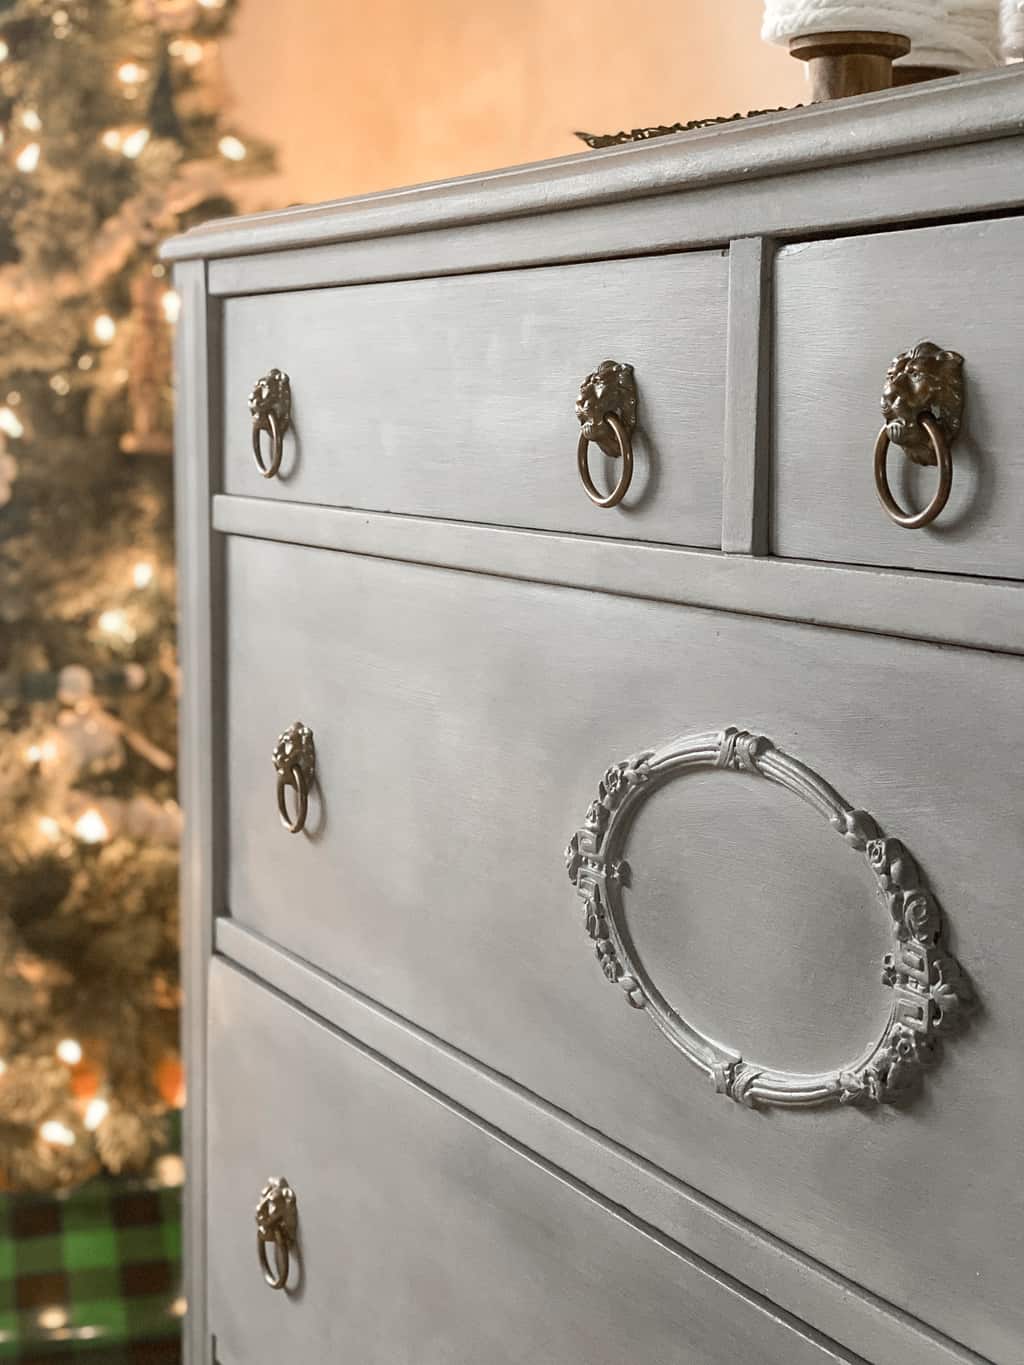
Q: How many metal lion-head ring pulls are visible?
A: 5